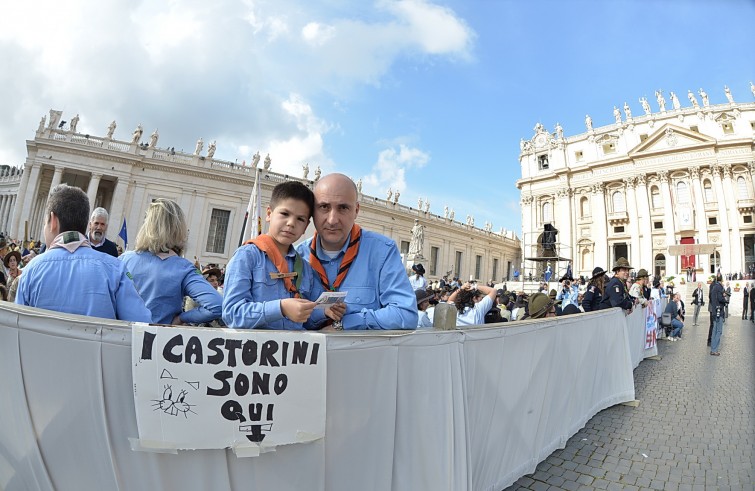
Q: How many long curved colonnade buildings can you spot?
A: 1